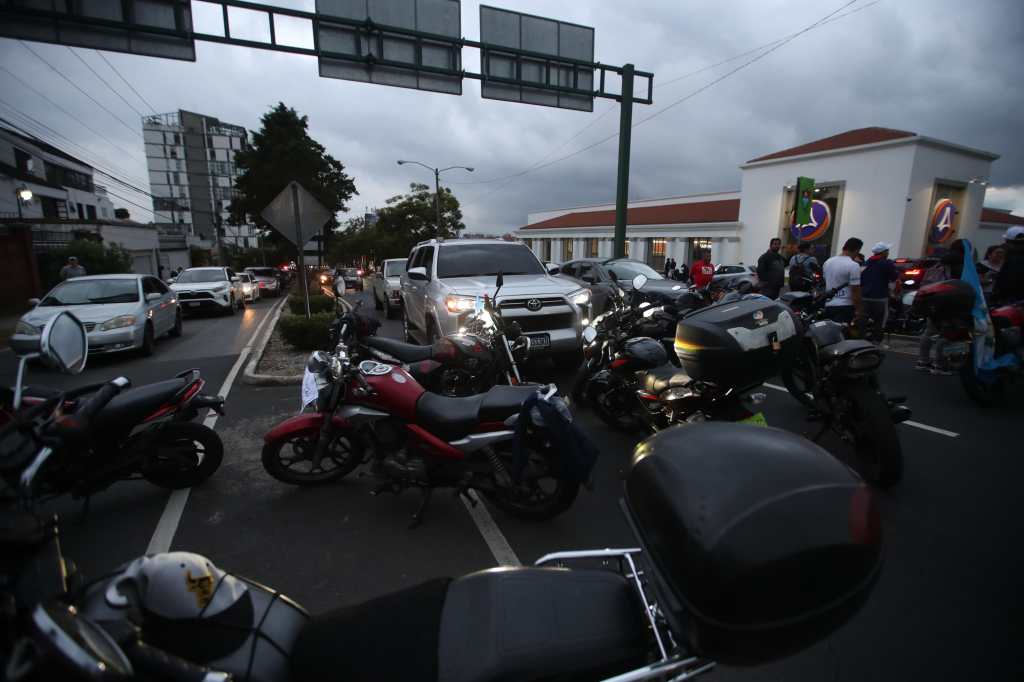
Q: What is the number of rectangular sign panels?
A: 3